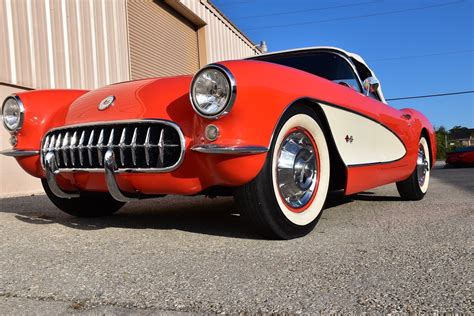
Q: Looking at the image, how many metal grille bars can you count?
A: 13